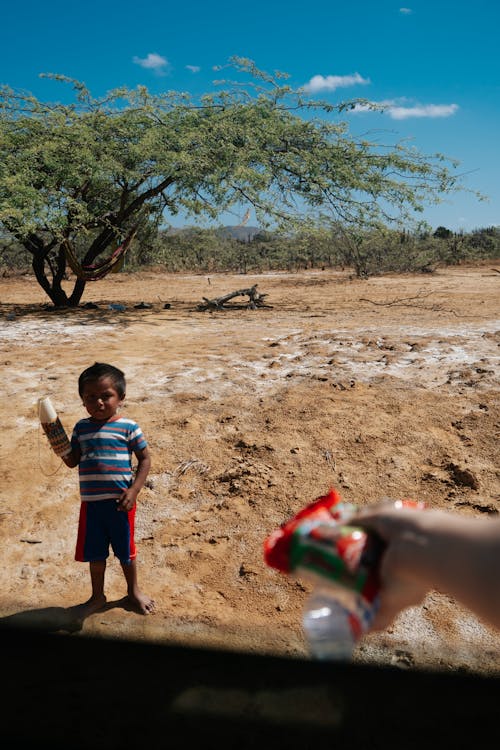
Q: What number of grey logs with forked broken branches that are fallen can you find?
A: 1